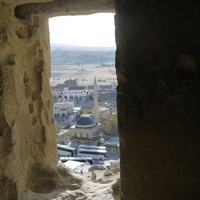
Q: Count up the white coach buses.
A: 4